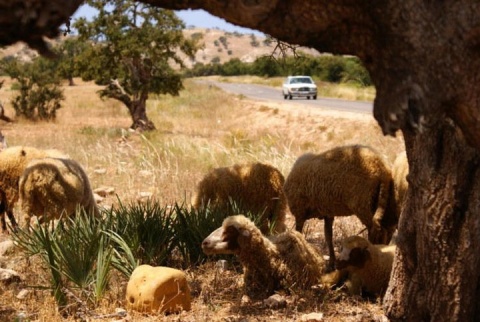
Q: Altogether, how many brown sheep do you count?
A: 7